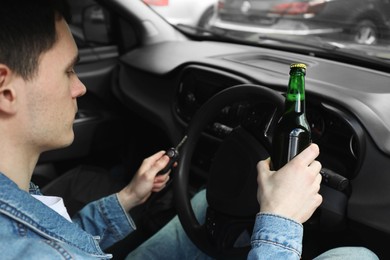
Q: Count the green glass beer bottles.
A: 1